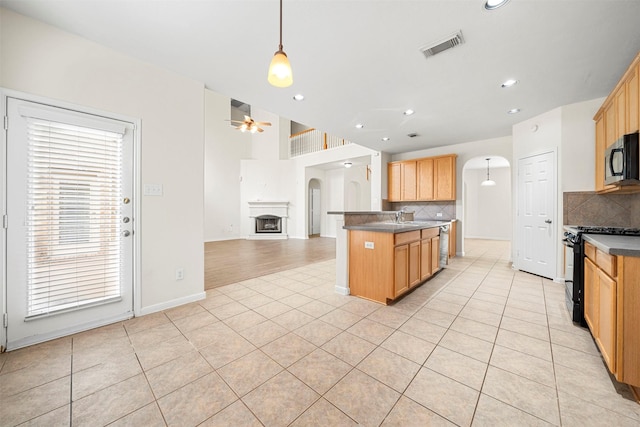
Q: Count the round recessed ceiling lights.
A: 7